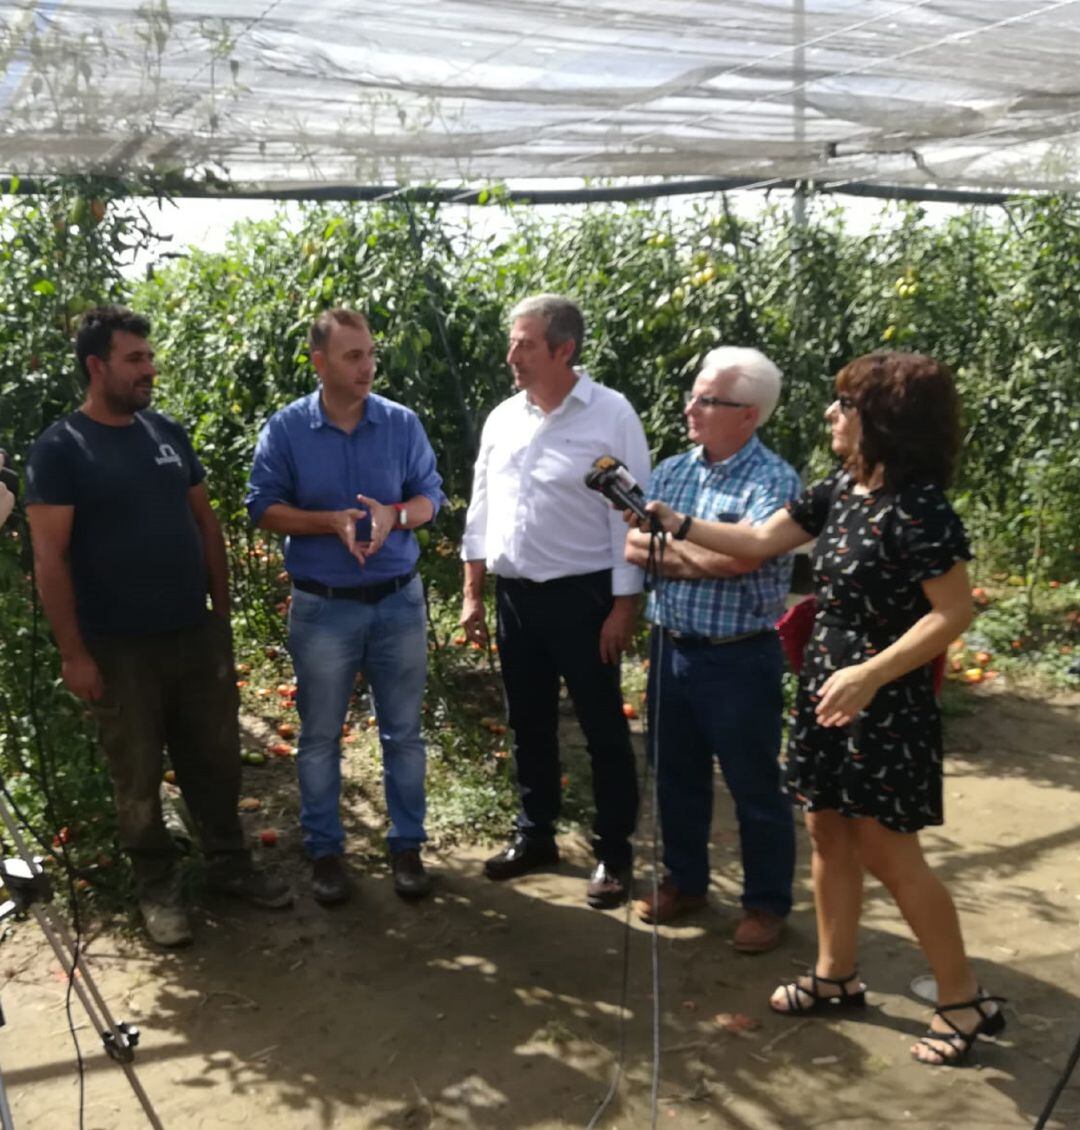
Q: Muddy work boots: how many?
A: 2